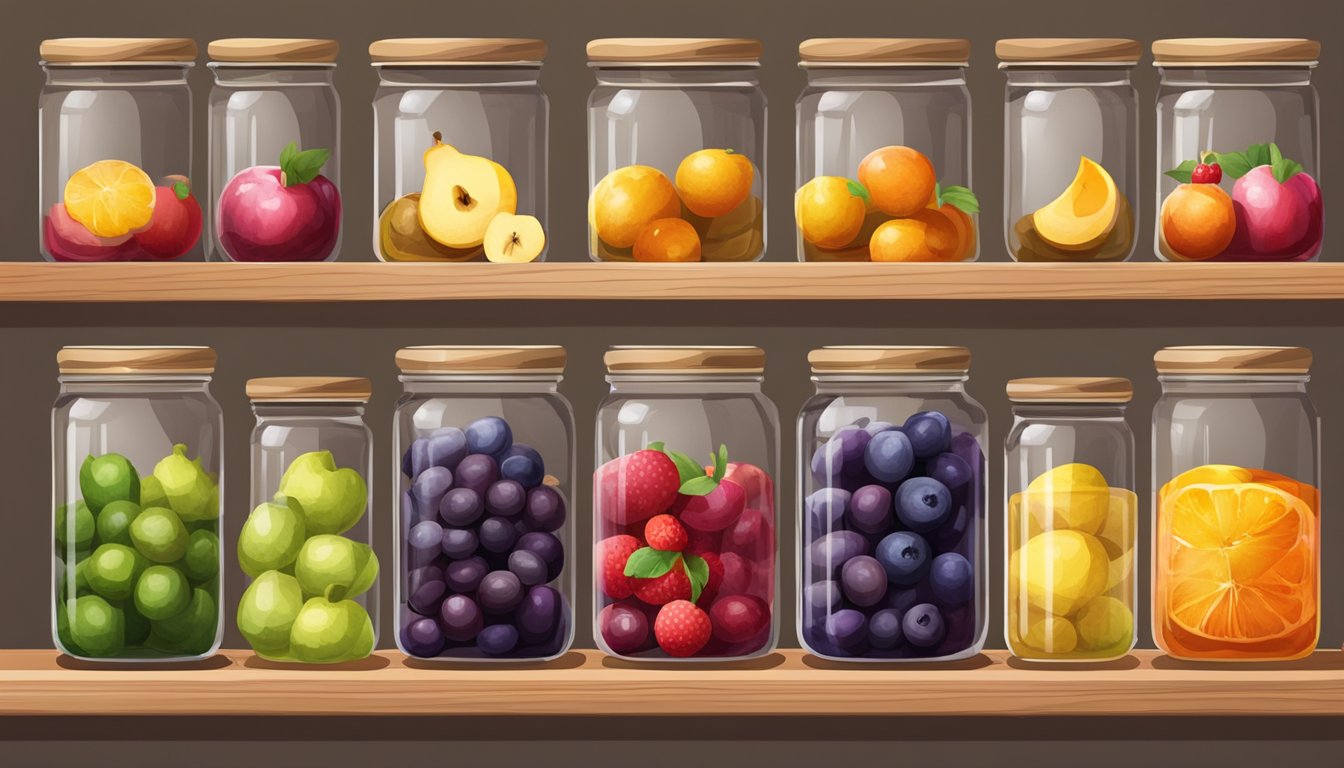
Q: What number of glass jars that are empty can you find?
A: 0